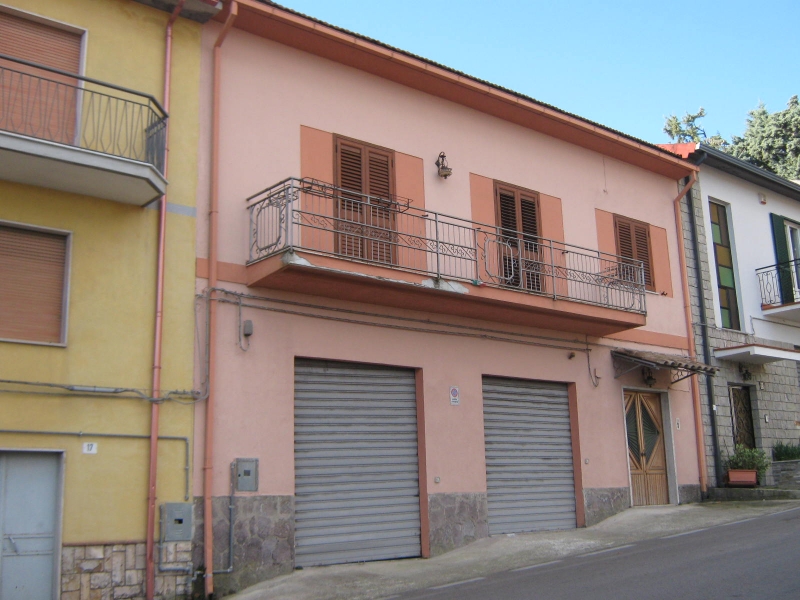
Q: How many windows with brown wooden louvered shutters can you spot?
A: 3